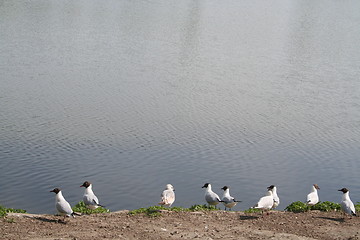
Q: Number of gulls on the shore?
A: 9